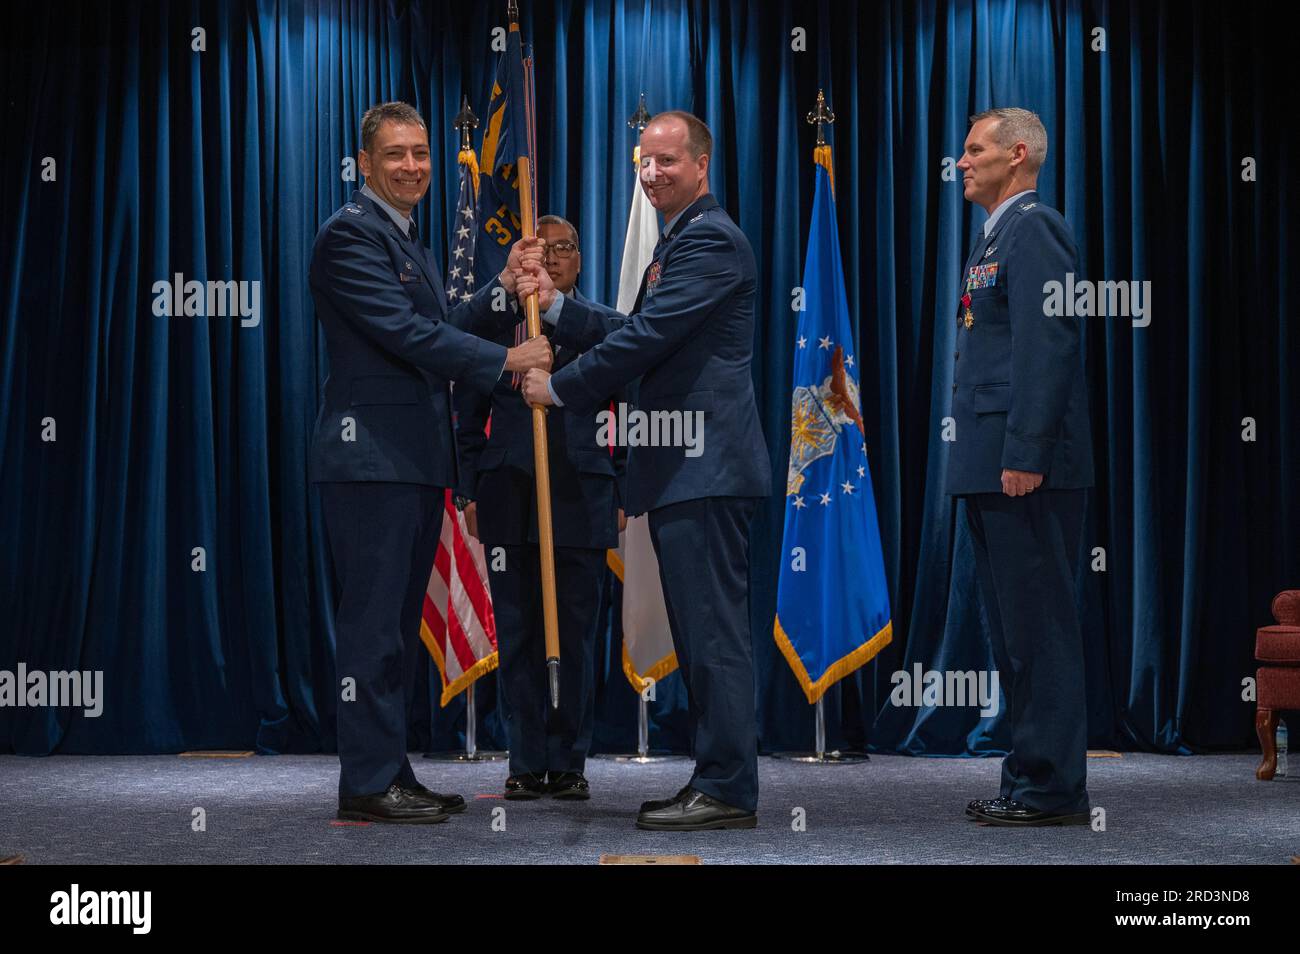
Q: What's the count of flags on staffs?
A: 4